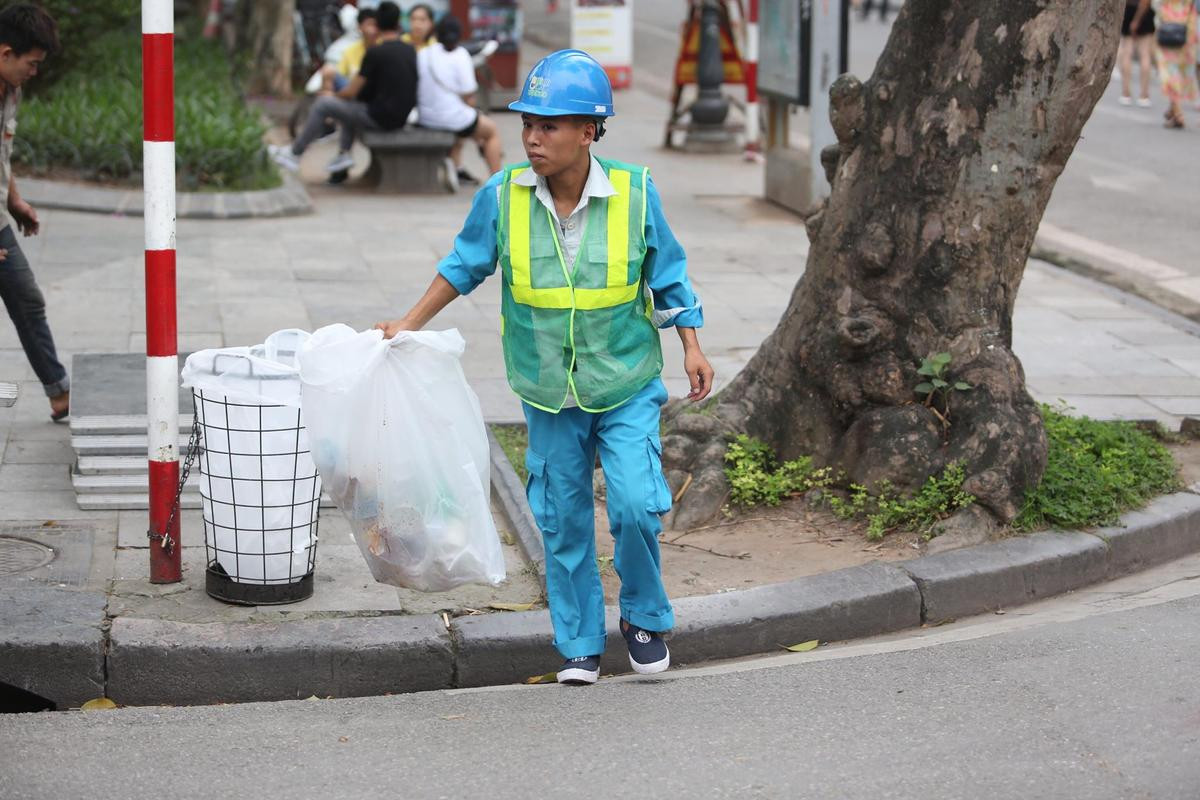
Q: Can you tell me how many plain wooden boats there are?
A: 0